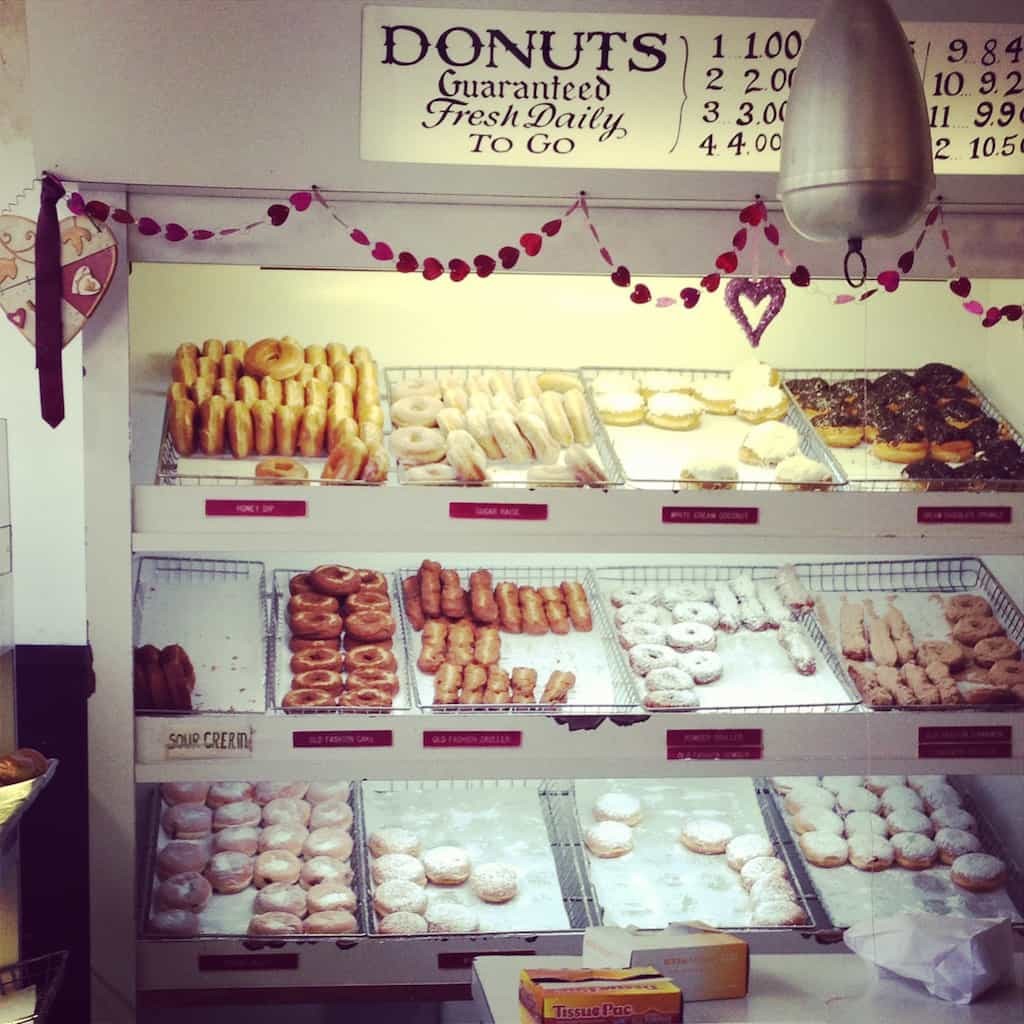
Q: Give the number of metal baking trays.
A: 13